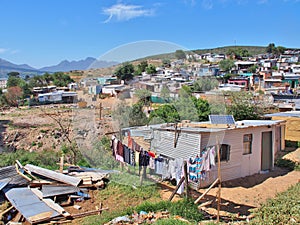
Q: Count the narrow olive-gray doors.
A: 1